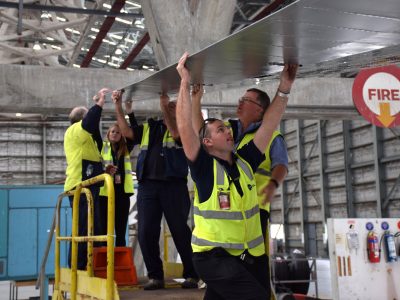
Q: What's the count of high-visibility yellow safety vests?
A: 5